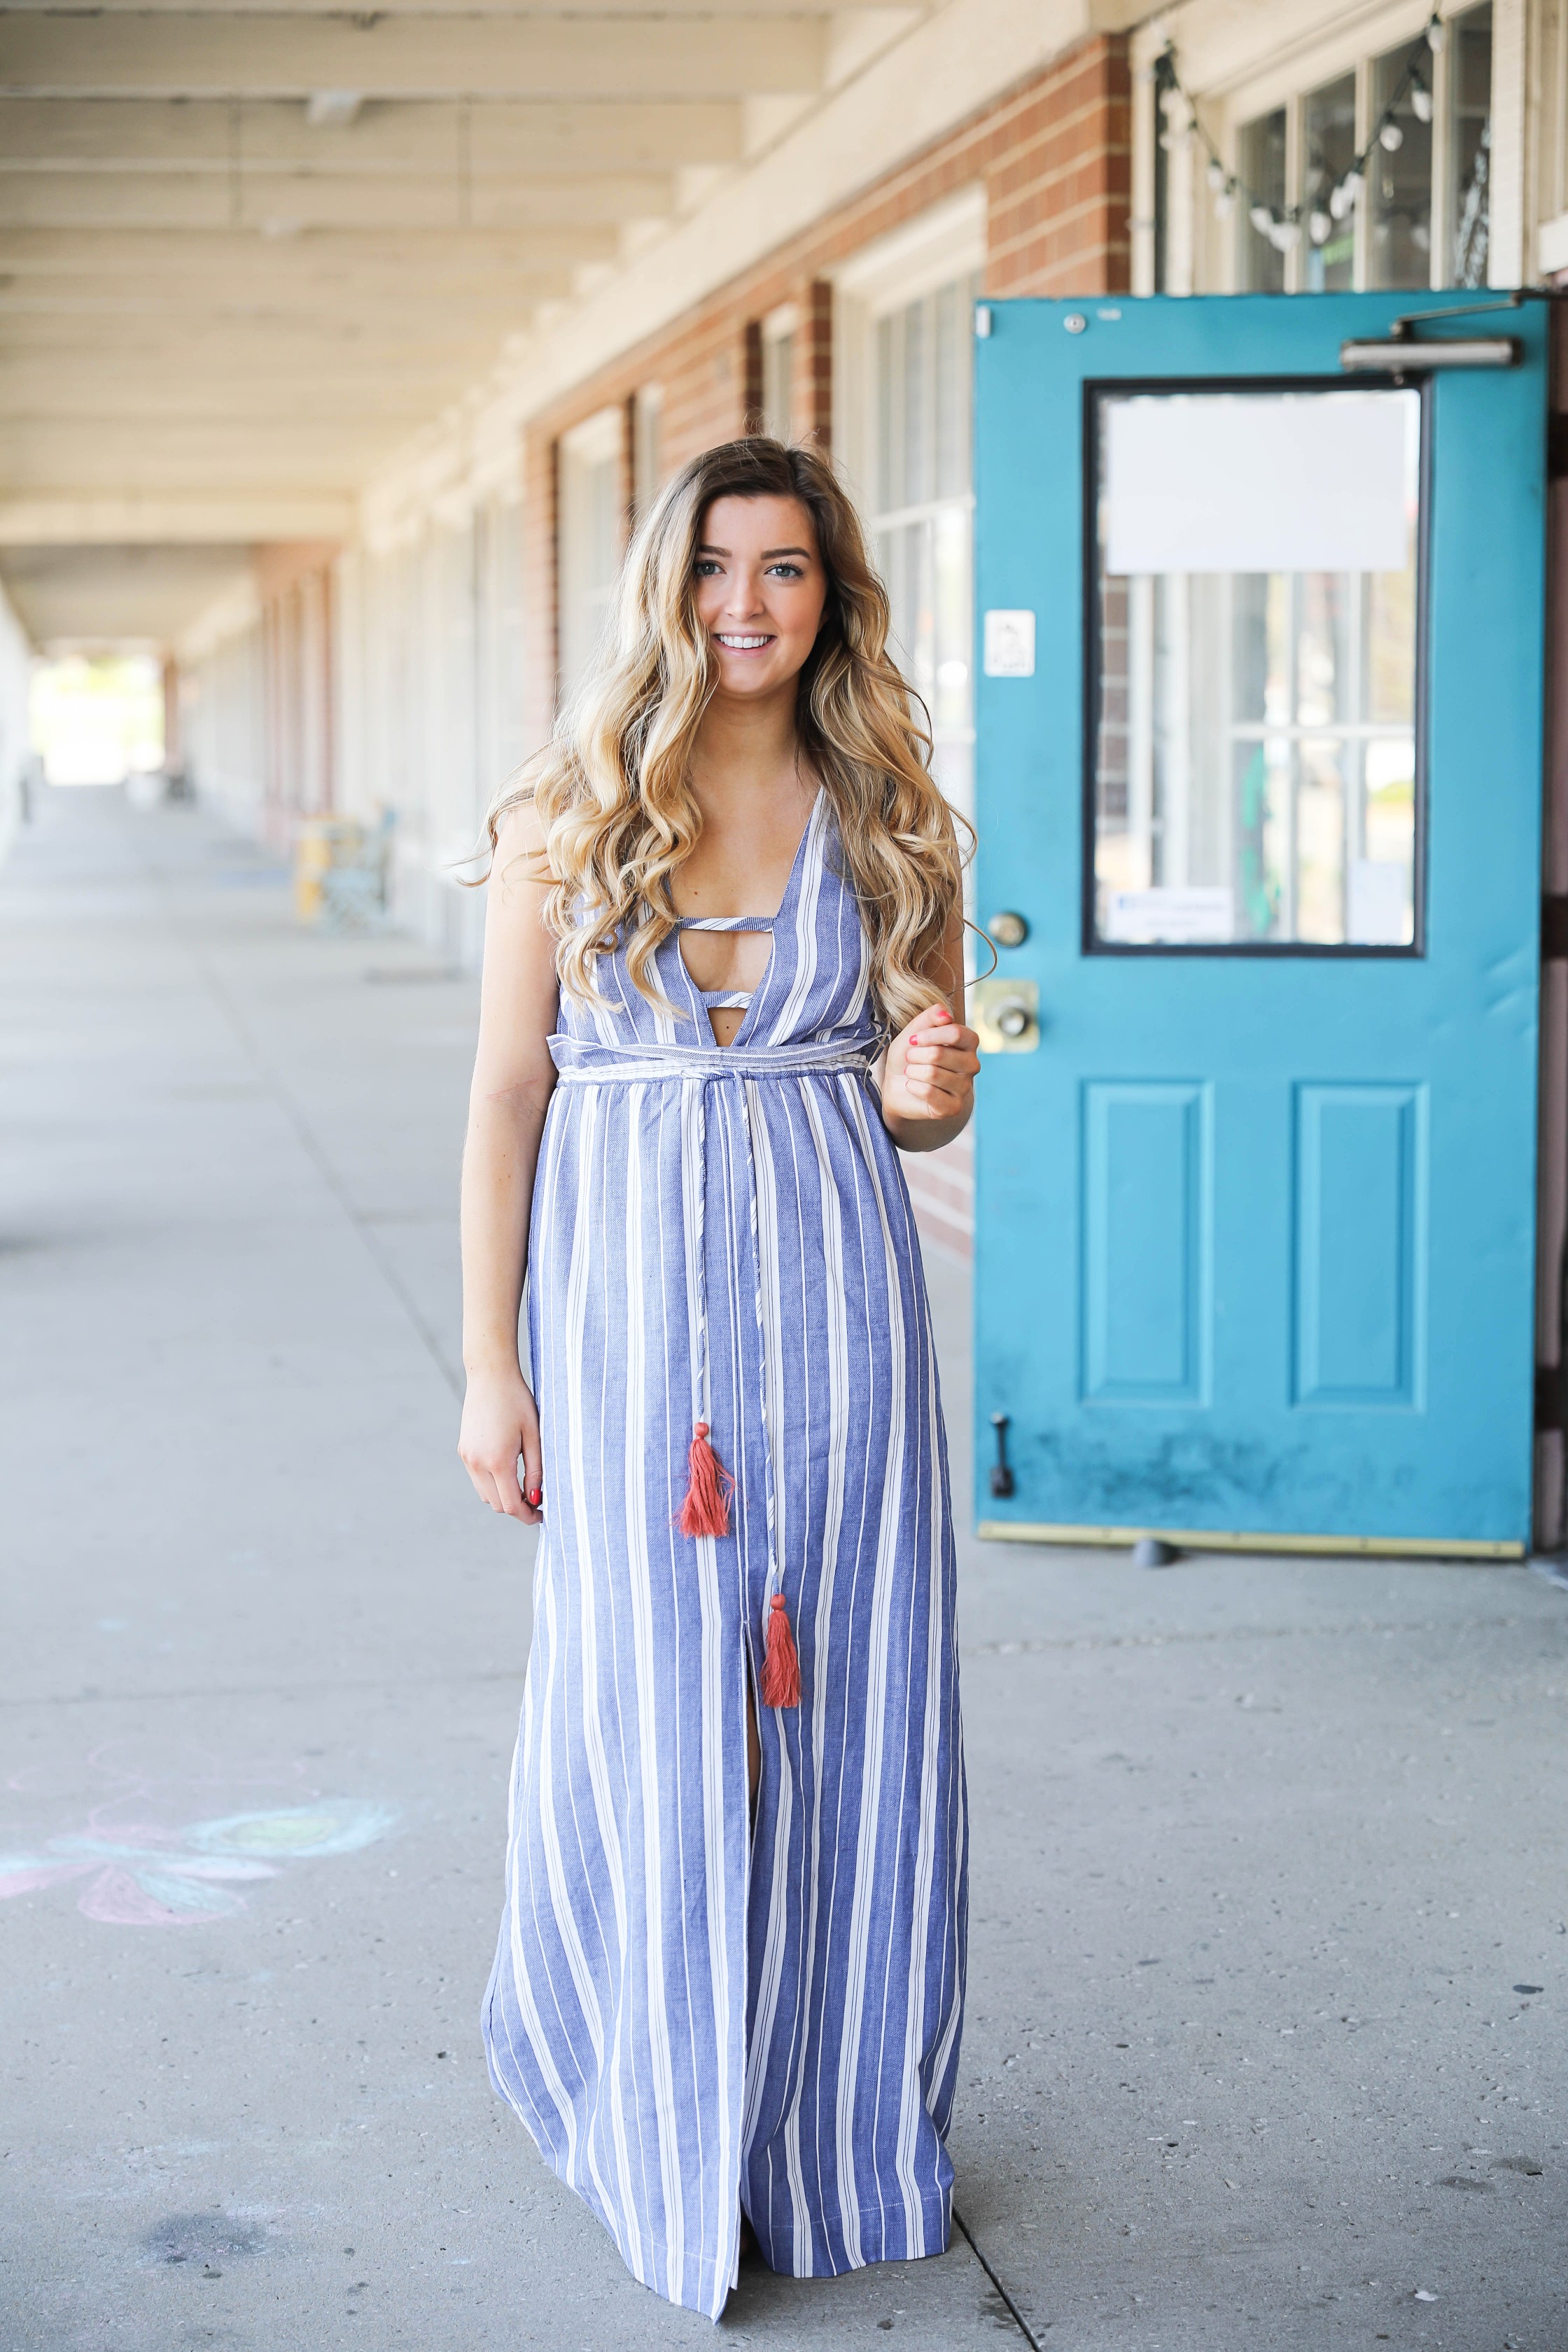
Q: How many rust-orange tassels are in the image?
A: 2